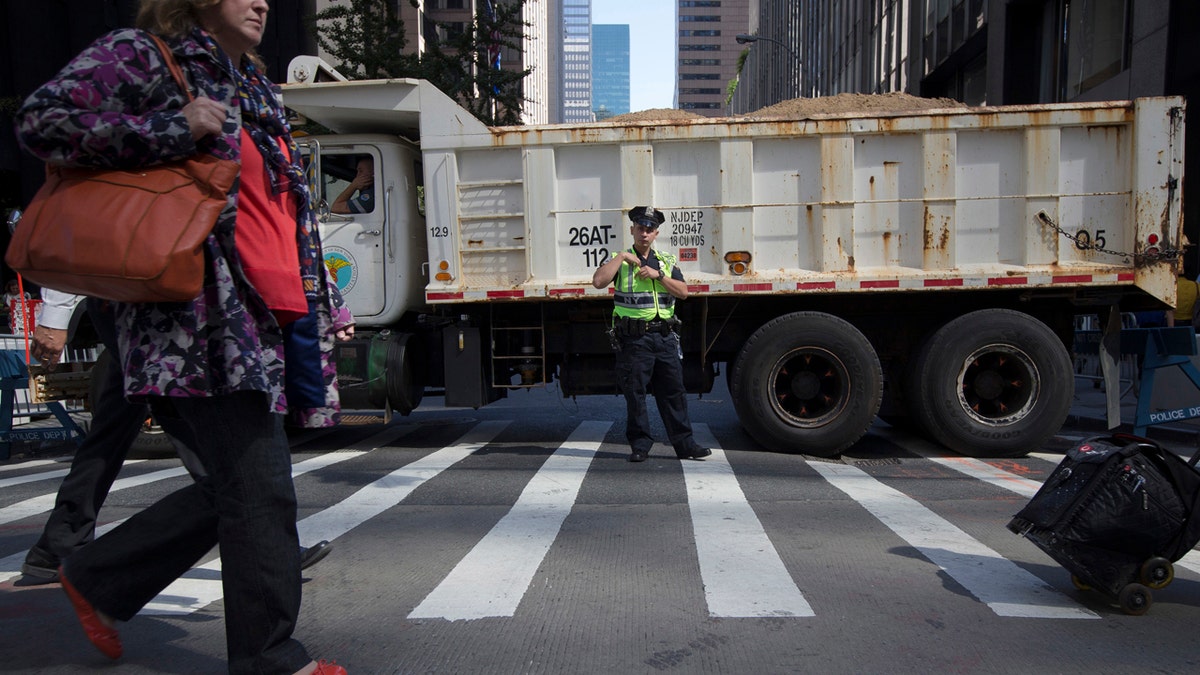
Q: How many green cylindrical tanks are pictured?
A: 1